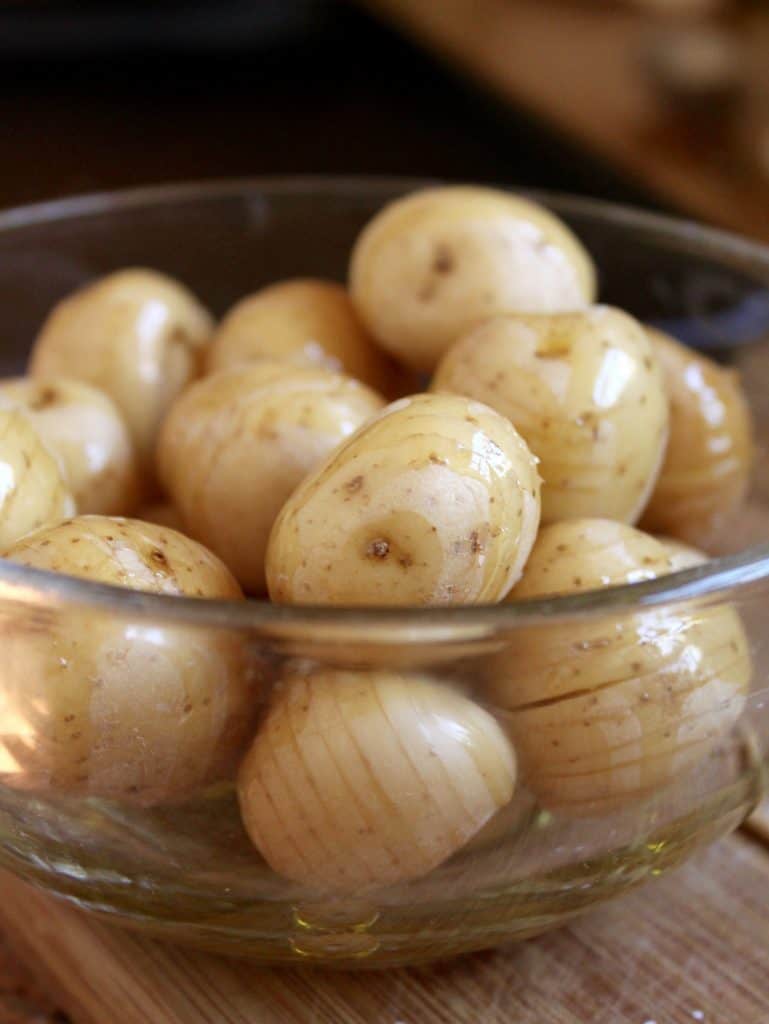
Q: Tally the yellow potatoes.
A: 12